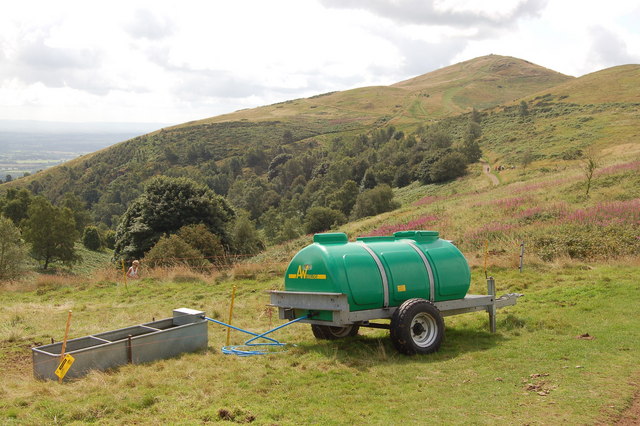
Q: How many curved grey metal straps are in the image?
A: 2